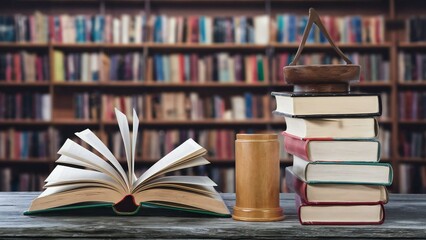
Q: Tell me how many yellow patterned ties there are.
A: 0